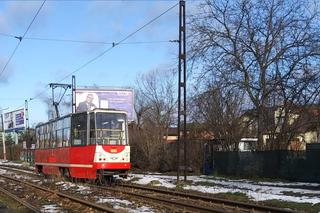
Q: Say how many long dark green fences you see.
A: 1